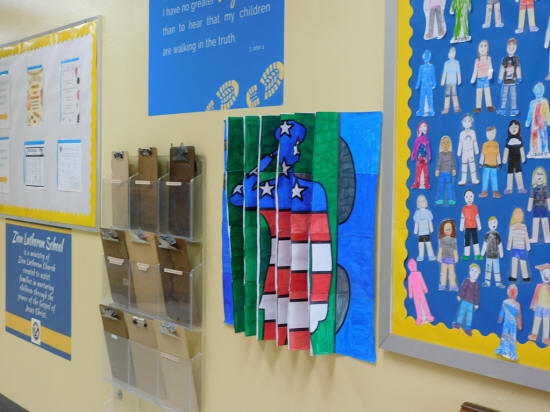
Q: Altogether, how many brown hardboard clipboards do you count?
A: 9